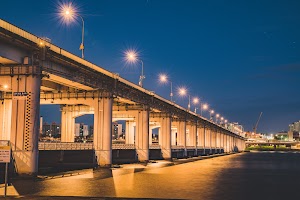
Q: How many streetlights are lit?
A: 10